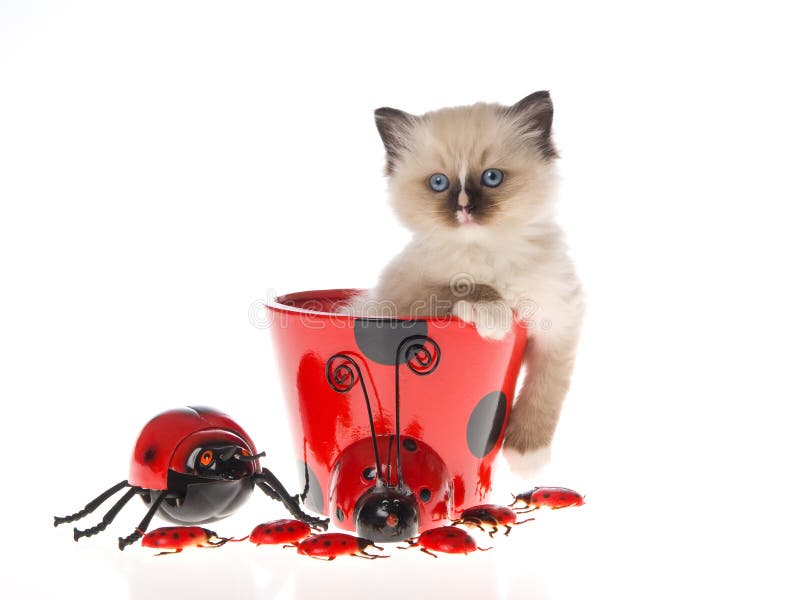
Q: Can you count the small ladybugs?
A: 6